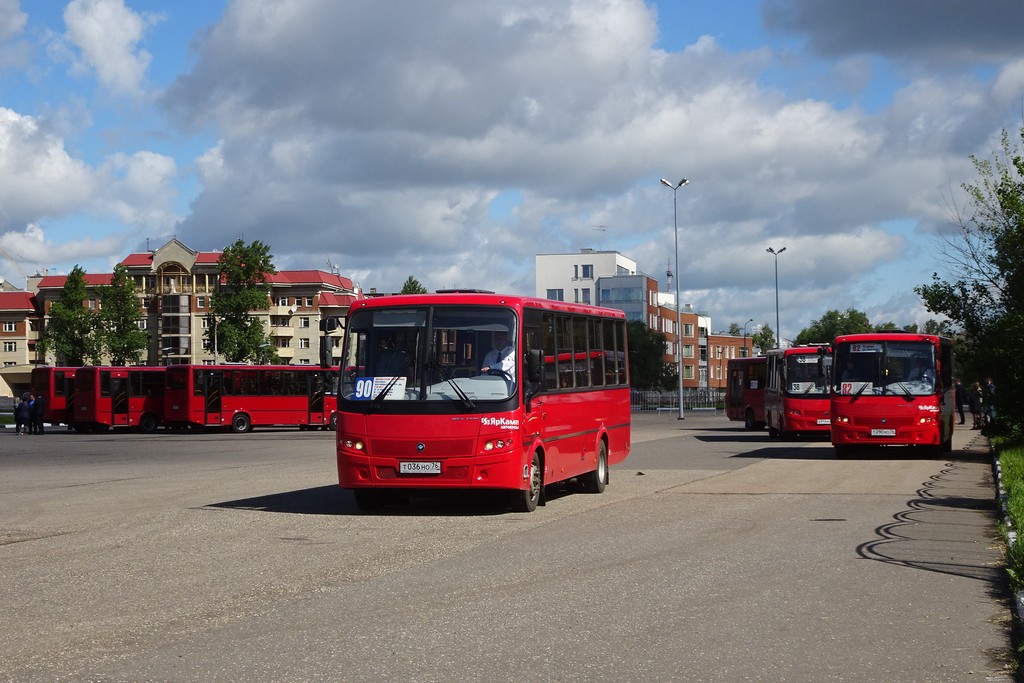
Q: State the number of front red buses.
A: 3